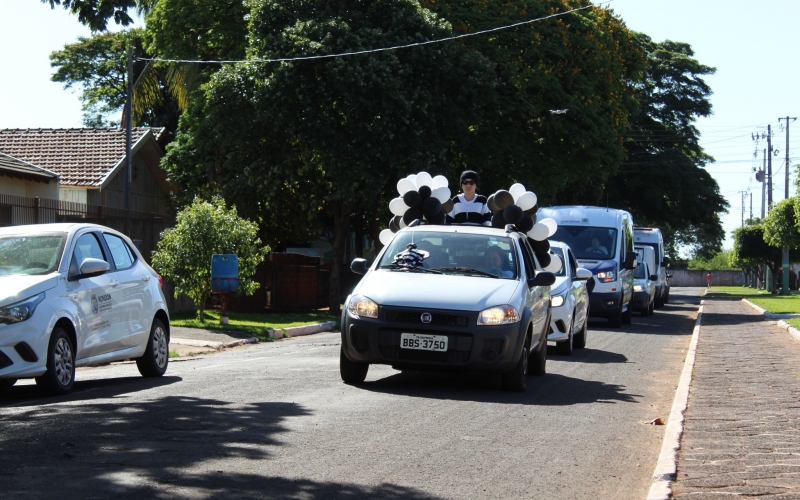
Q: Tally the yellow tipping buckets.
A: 0